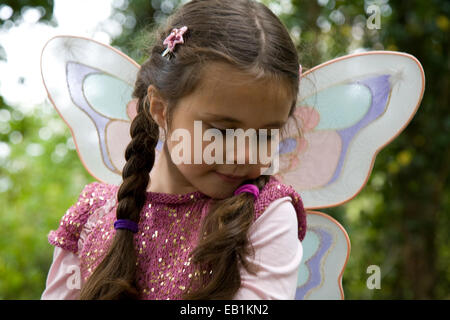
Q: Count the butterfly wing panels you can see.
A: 3